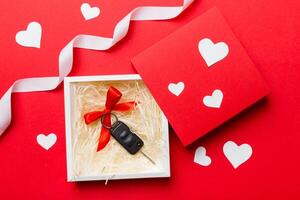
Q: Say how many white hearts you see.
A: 8